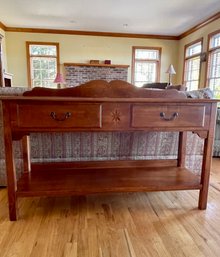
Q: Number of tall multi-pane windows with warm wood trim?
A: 4